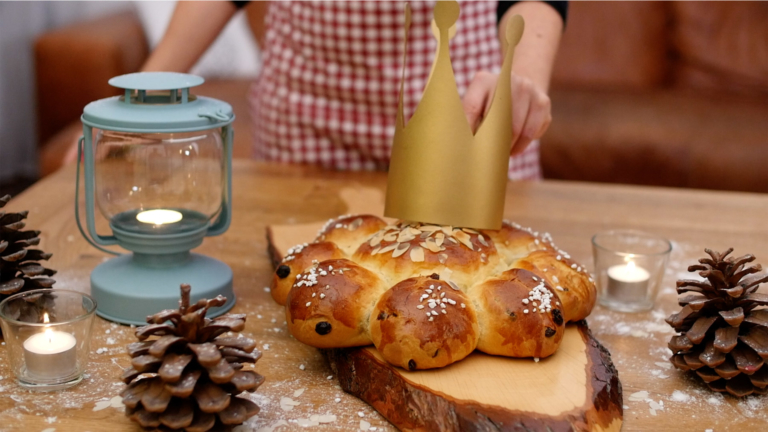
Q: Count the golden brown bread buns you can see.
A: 8